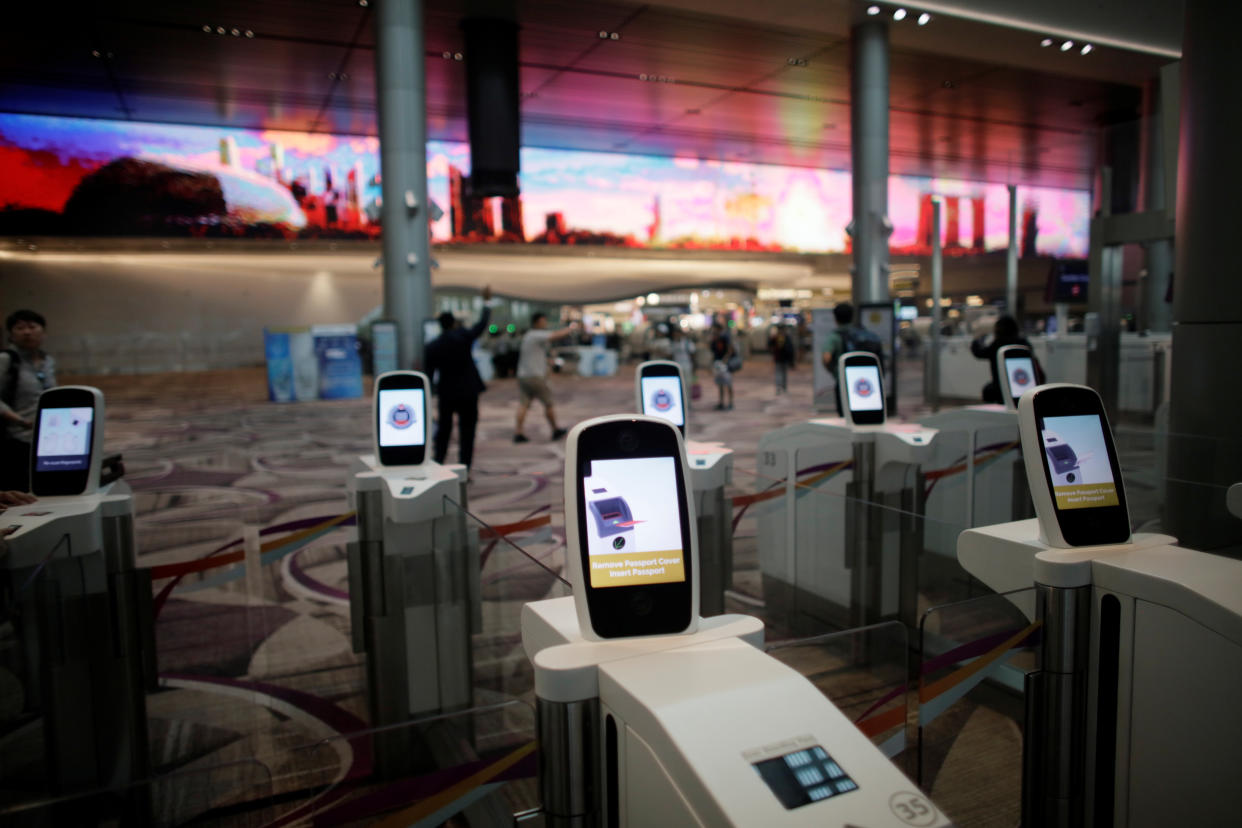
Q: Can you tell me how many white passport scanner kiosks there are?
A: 7